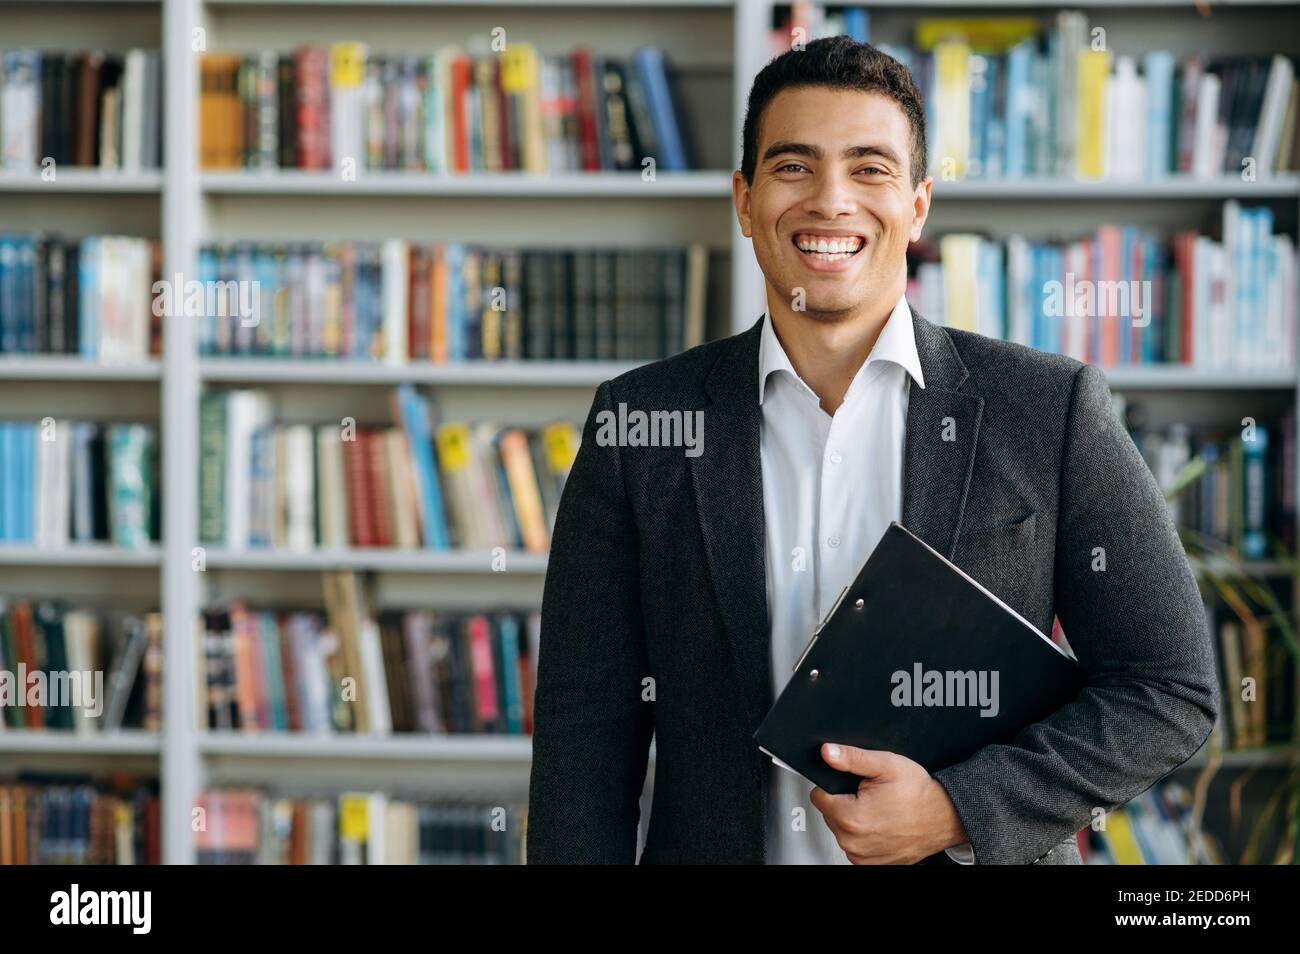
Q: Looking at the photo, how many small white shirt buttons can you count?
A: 2